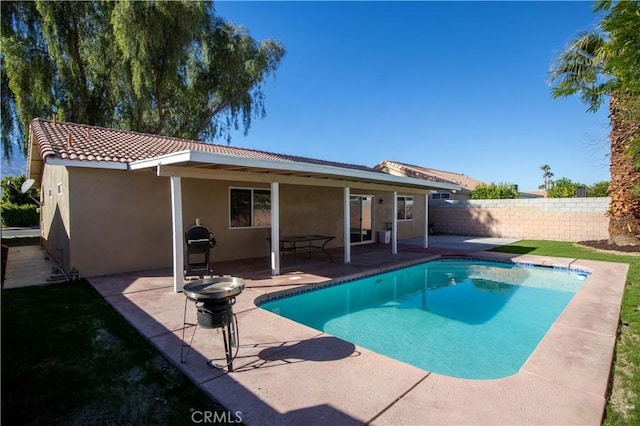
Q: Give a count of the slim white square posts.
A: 5